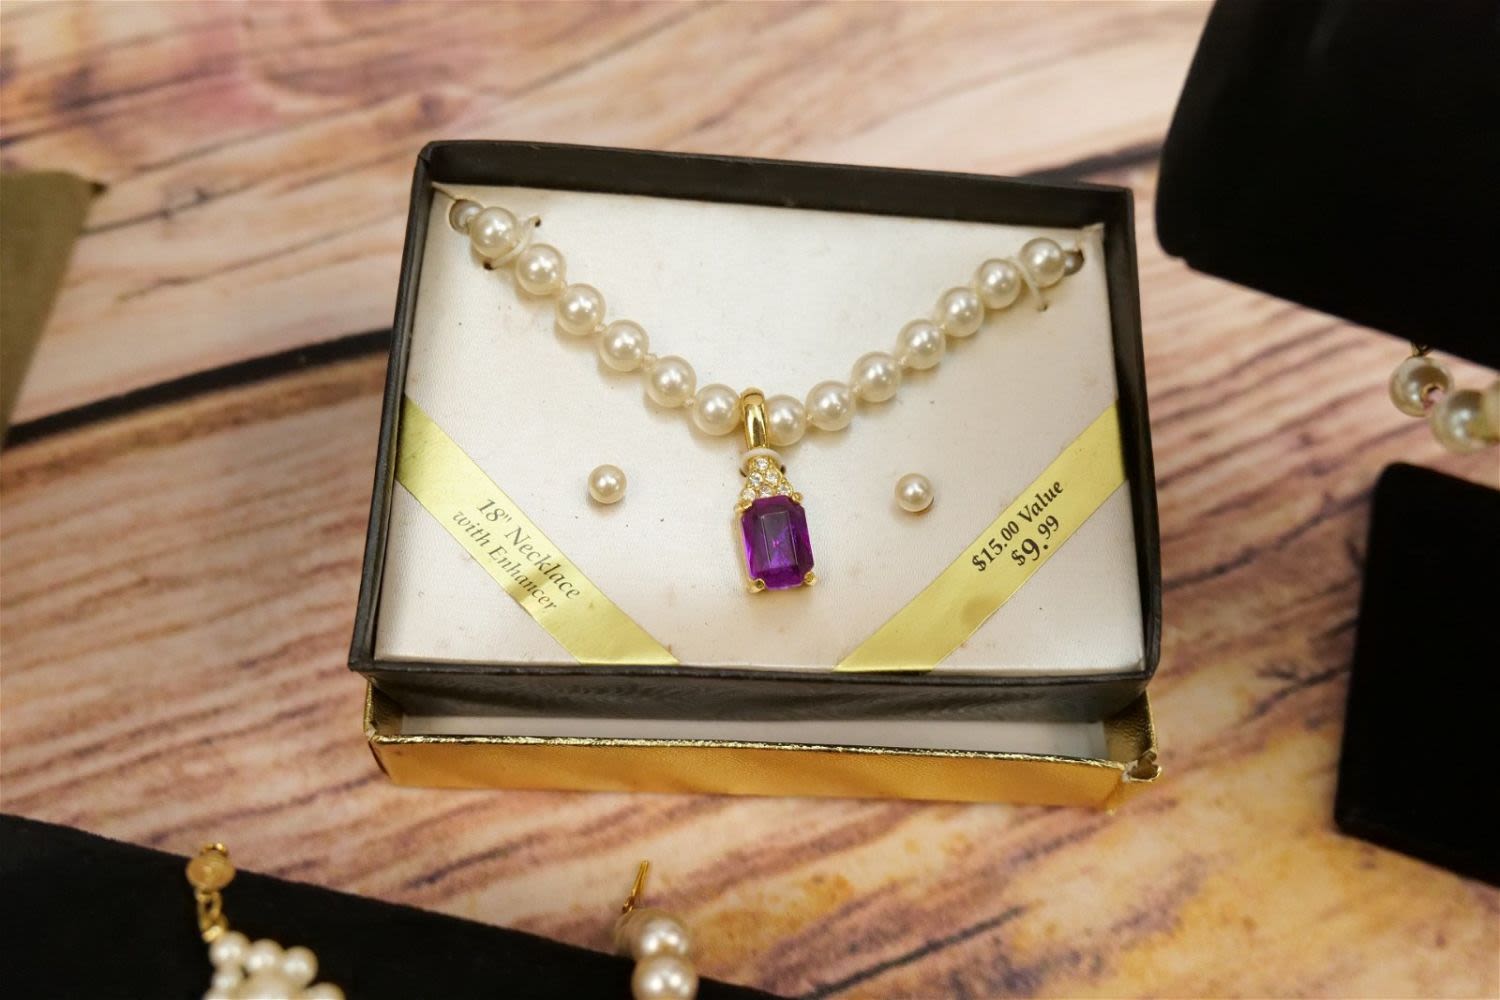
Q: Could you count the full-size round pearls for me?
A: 13